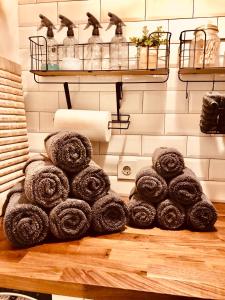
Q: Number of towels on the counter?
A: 12